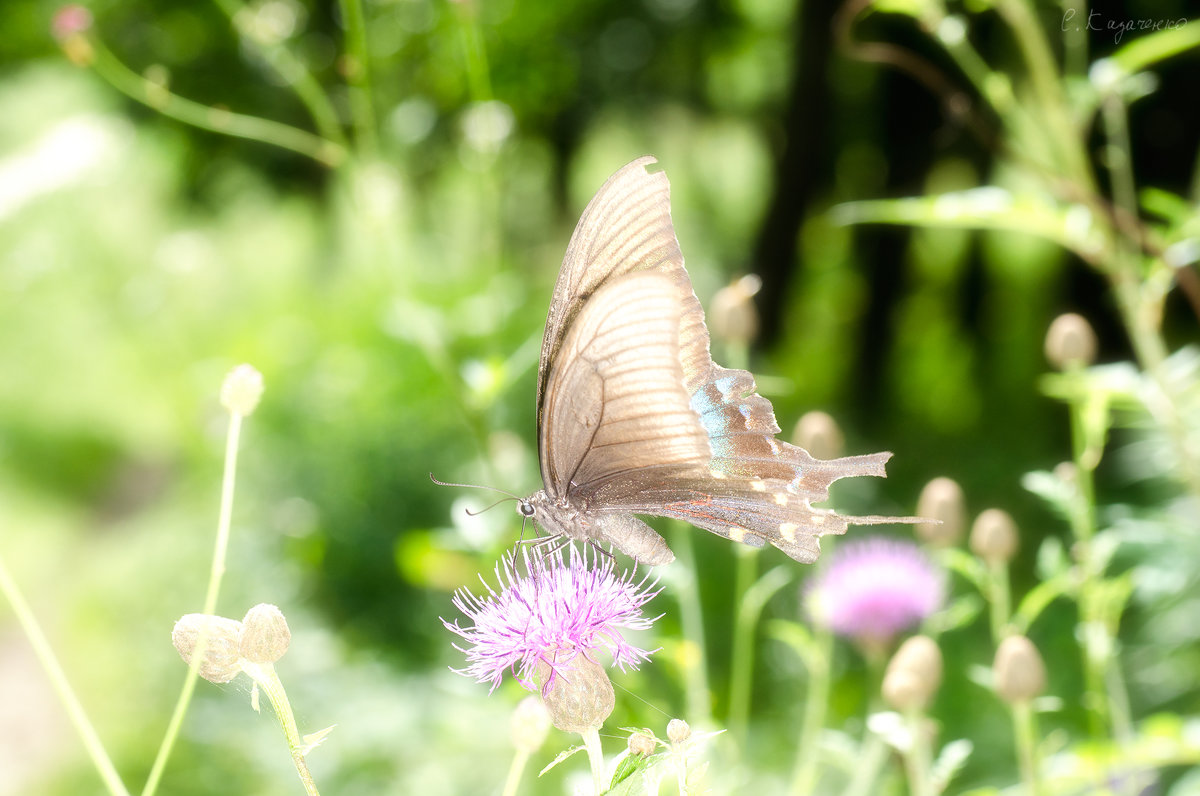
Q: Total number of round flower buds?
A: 13